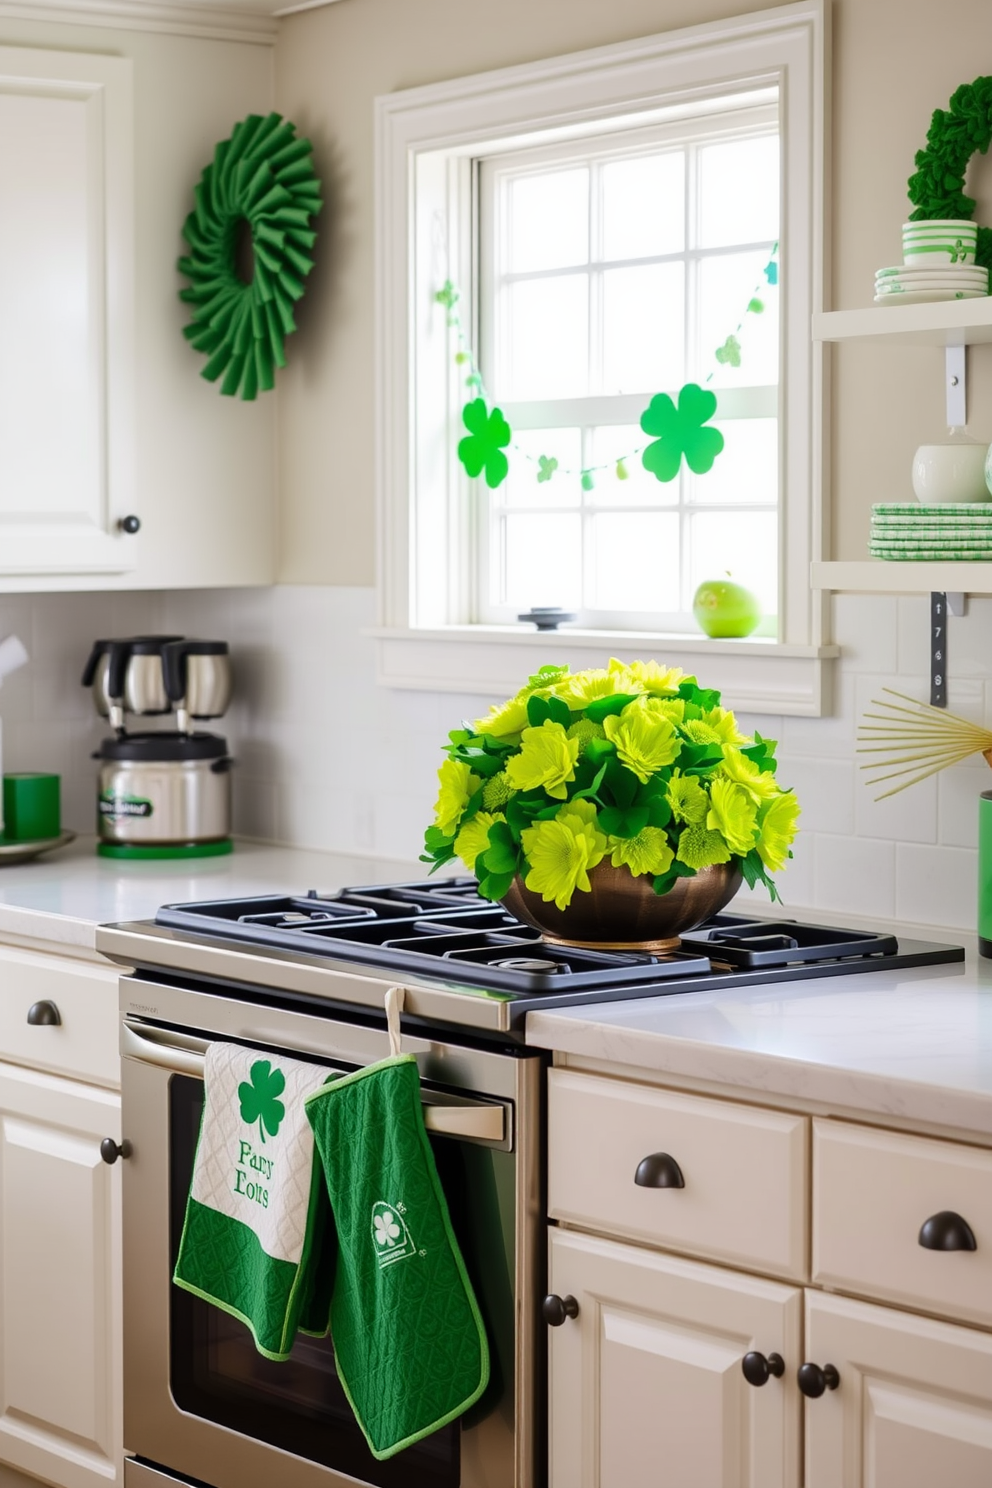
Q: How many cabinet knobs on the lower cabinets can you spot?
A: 4